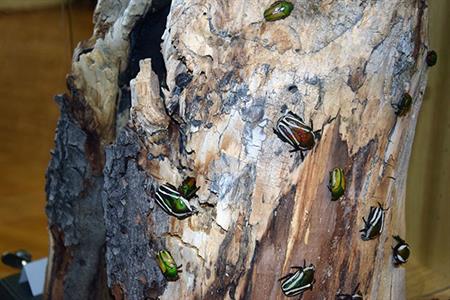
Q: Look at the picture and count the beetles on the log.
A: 12